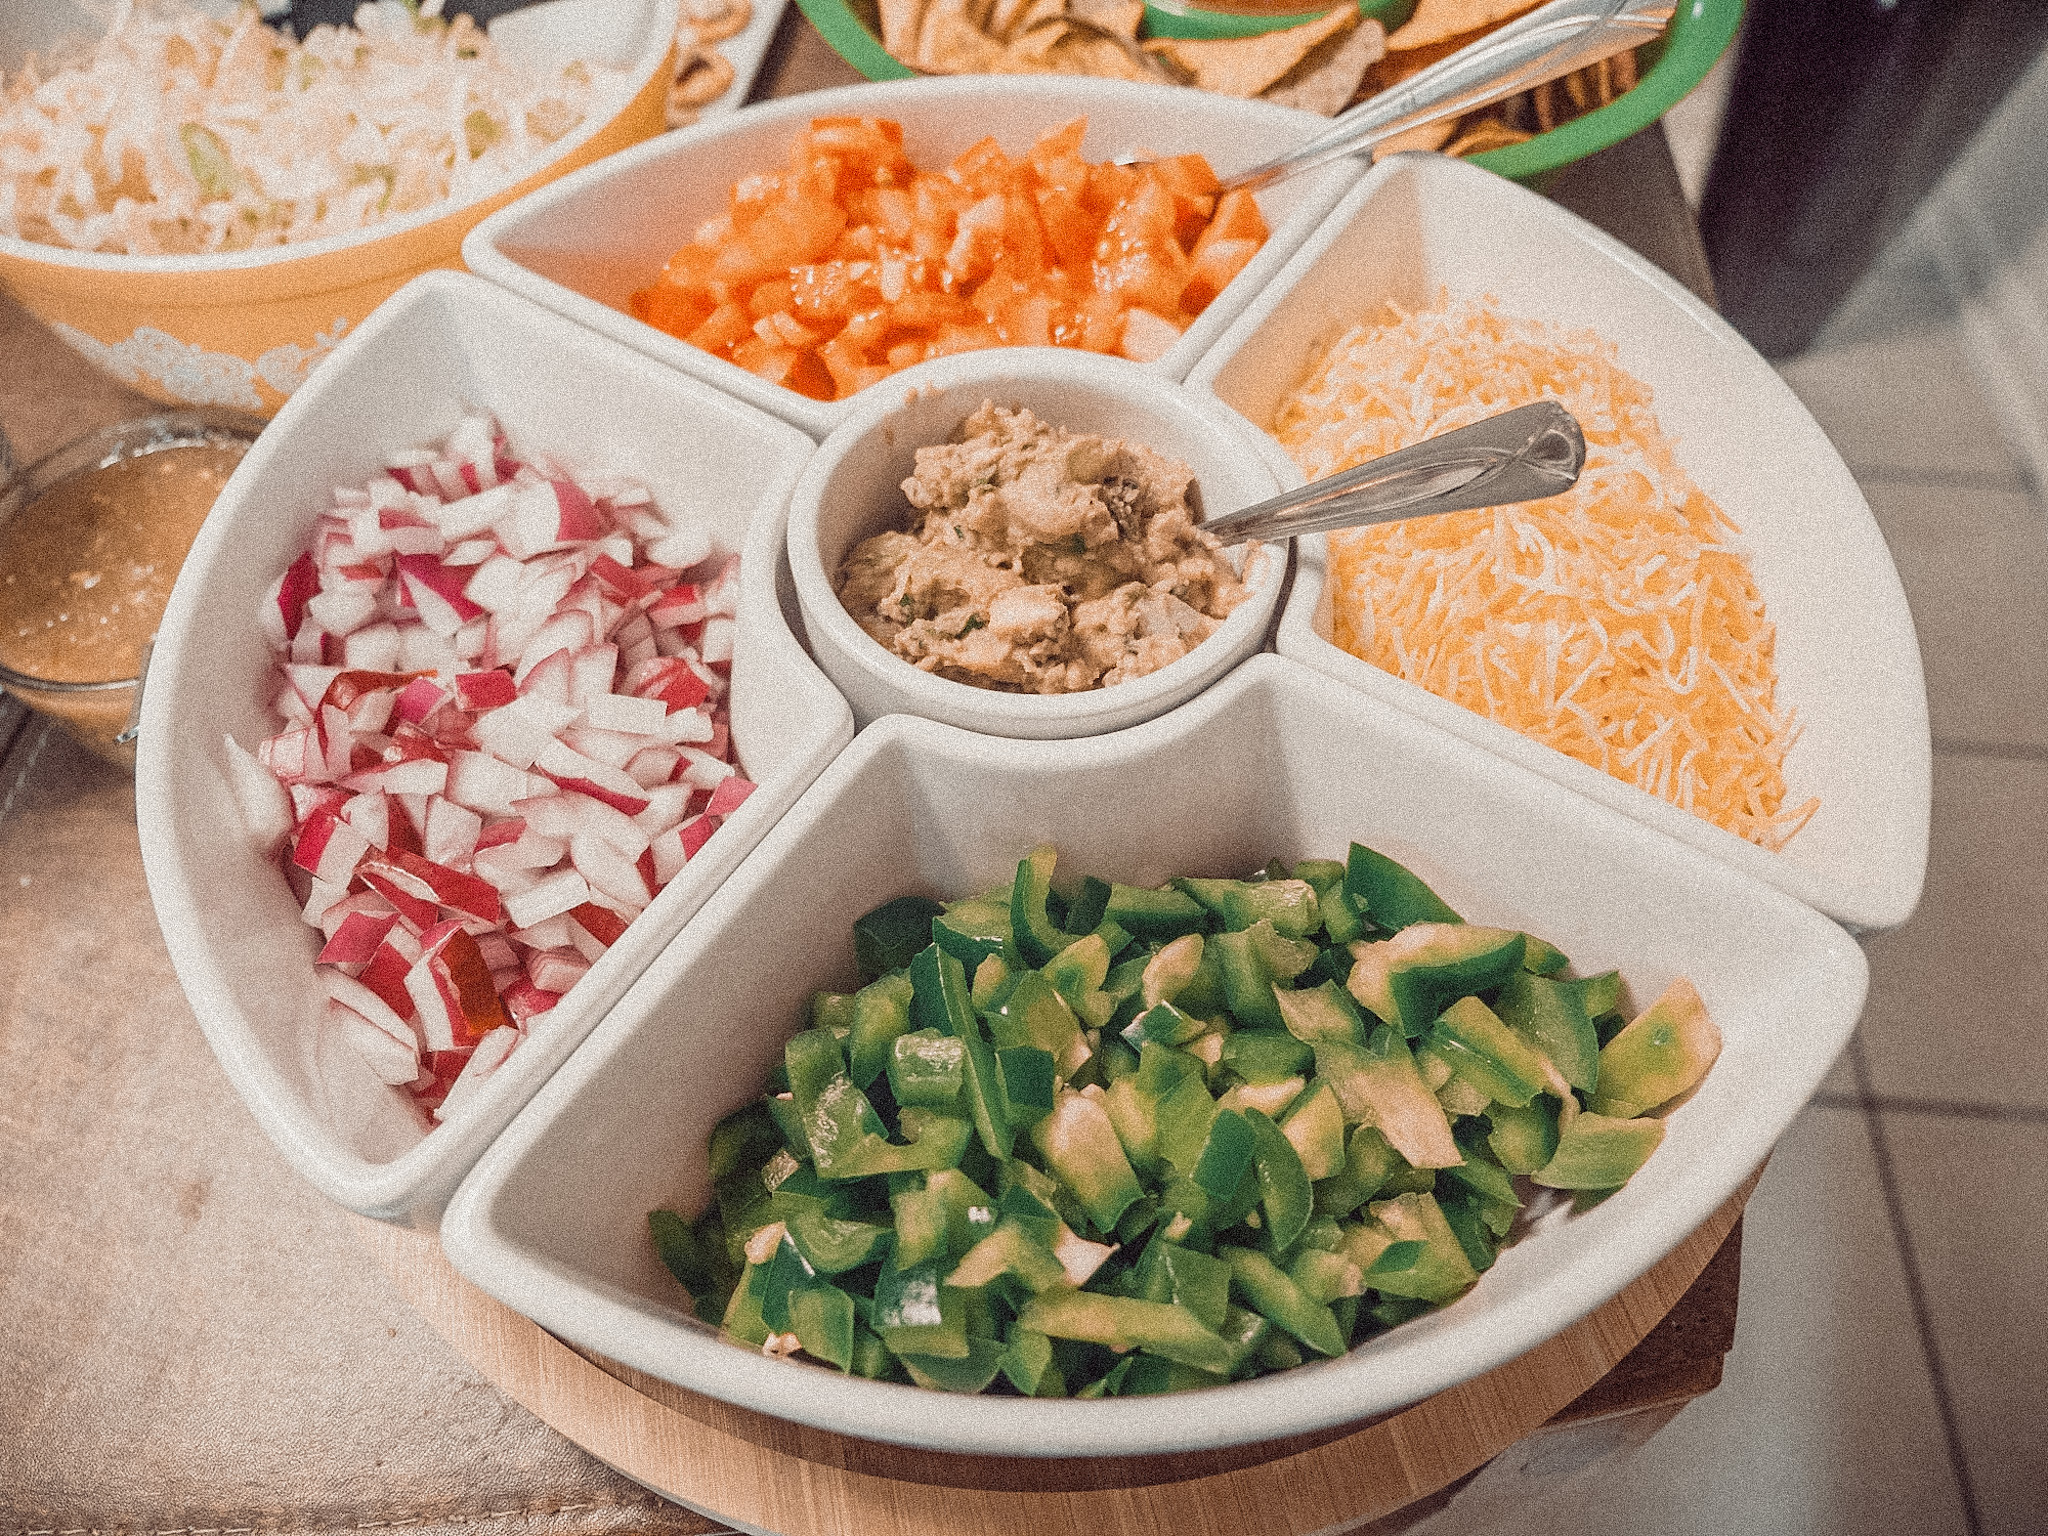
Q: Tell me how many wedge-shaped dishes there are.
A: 4